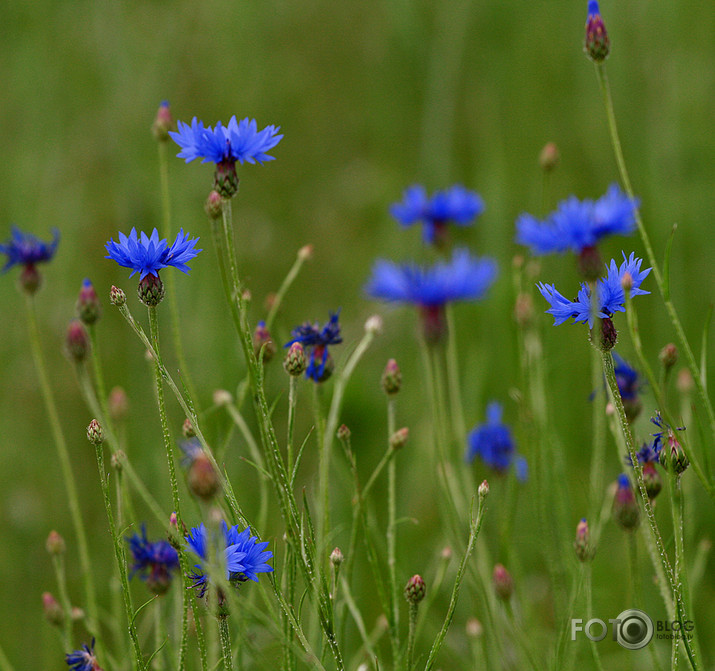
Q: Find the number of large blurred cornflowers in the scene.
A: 3